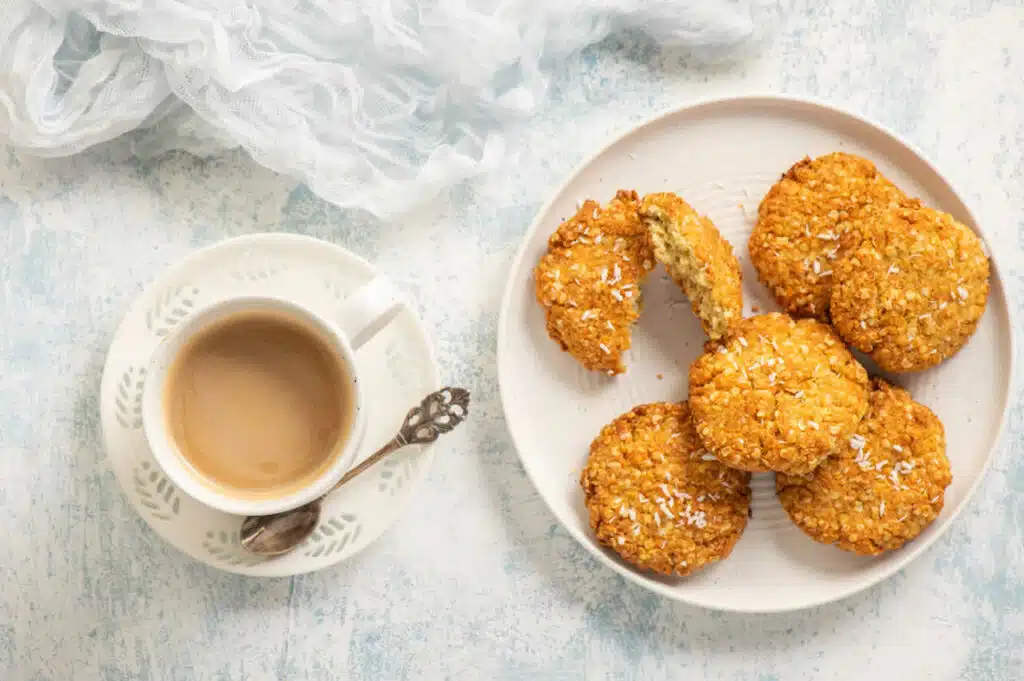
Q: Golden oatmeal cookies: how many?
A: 6